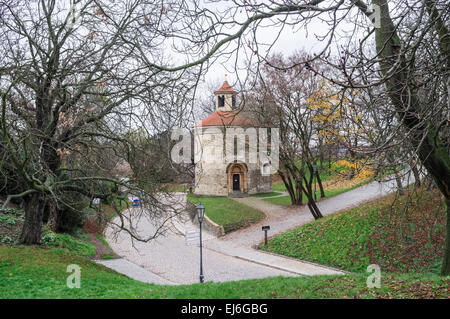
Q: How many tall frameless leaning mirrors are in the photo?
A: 0